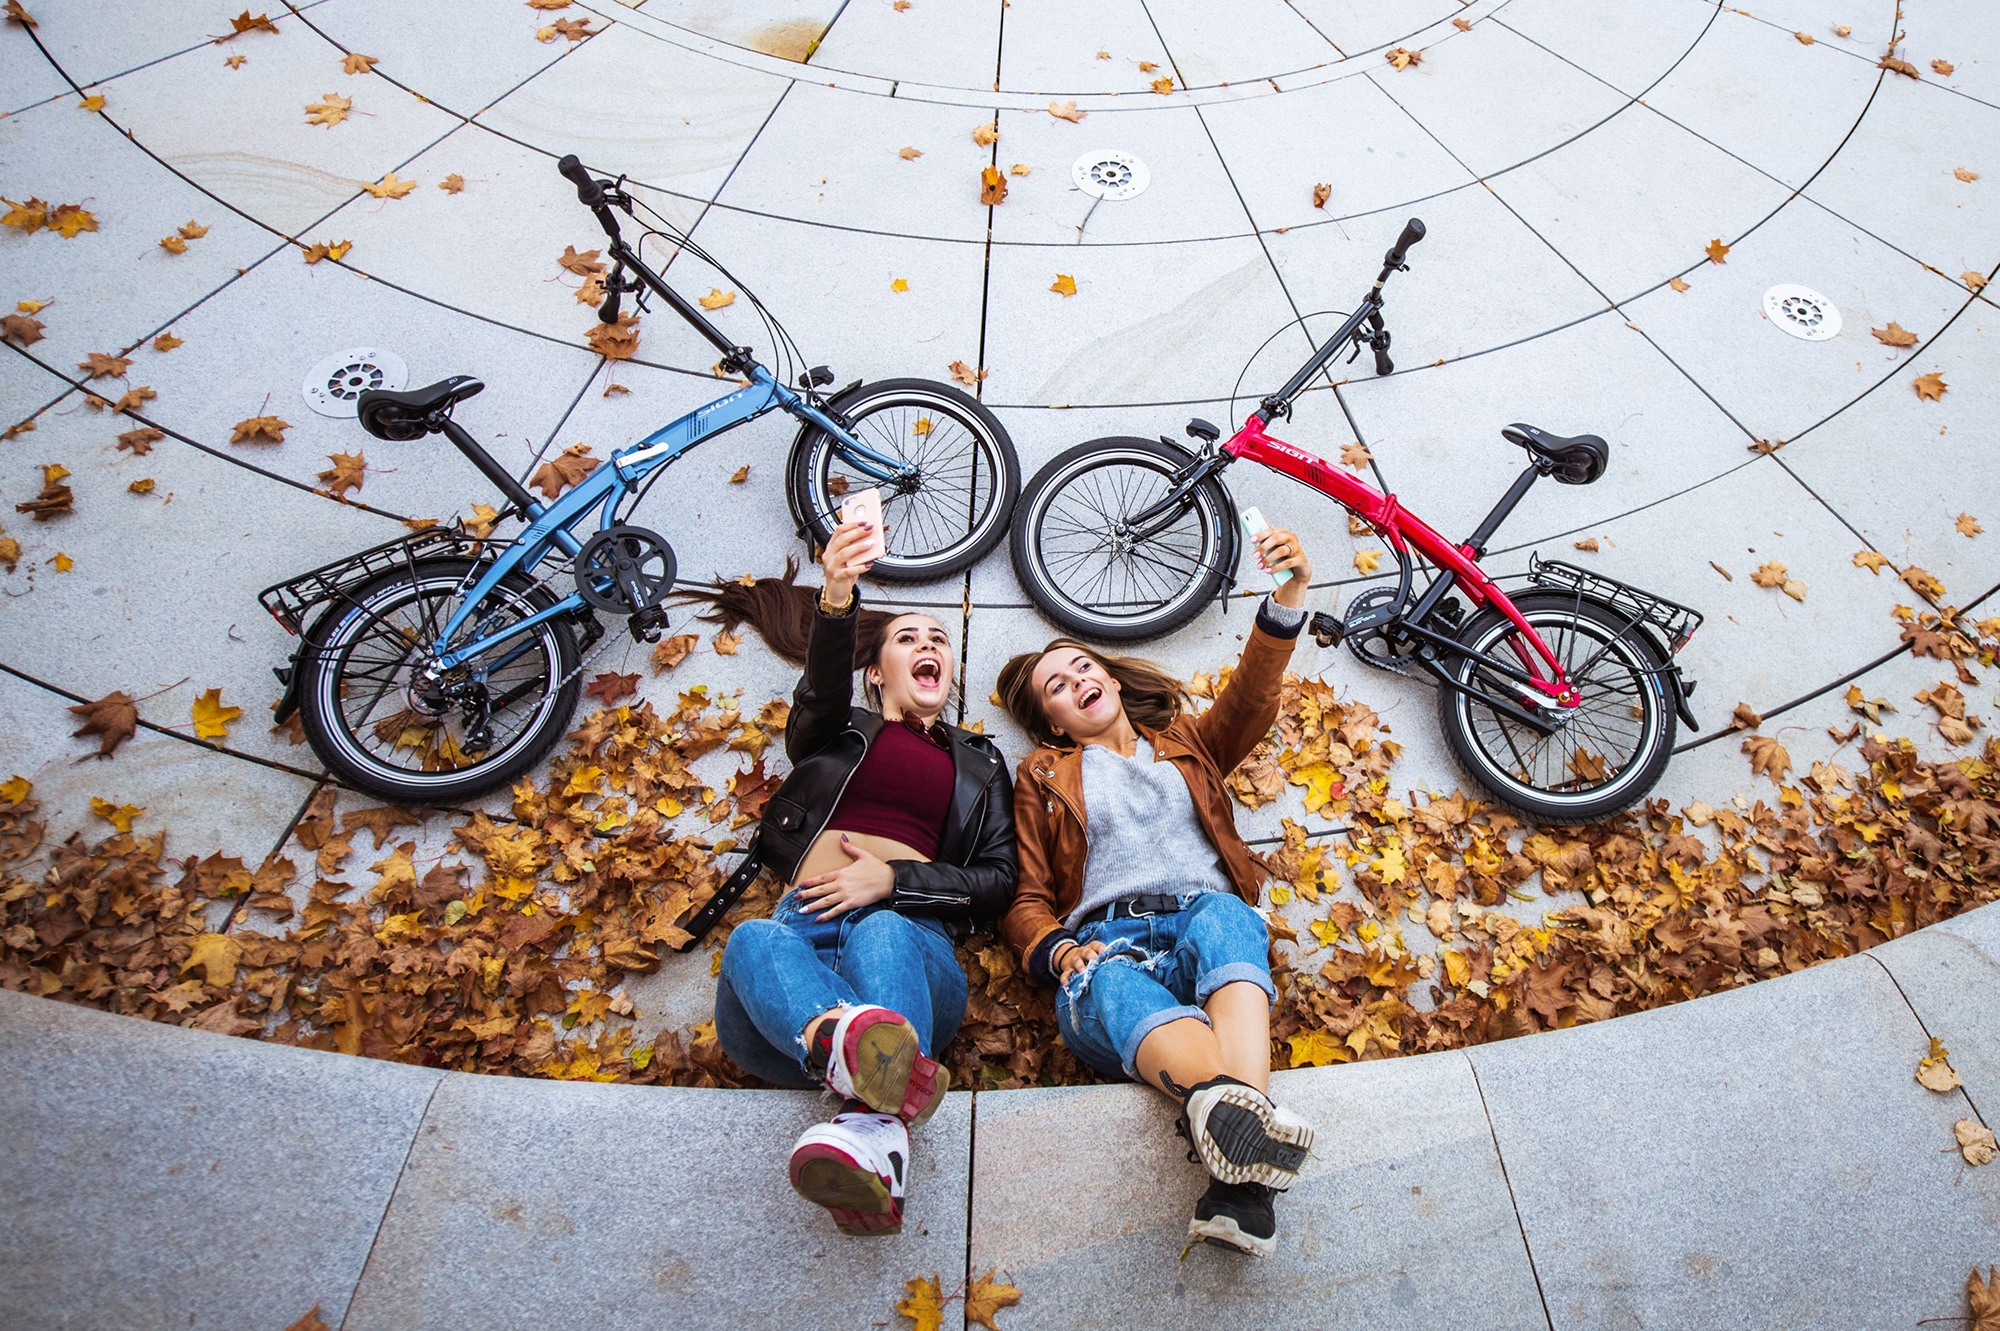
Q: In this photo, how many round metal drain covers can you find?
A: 3